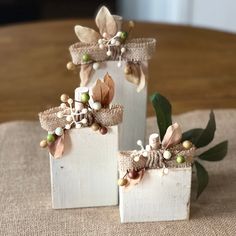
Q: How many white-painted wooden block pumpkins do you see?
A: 3